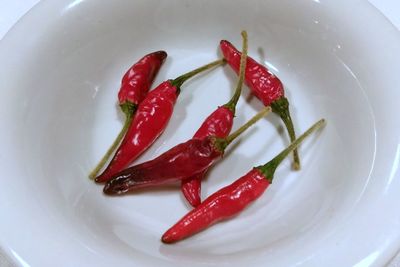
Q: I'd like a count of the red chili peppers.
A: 6